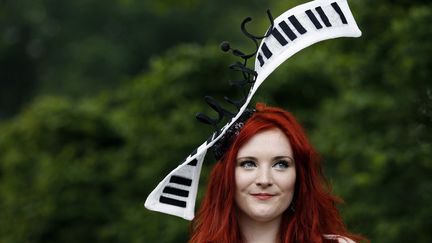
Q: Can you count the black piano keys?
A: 12